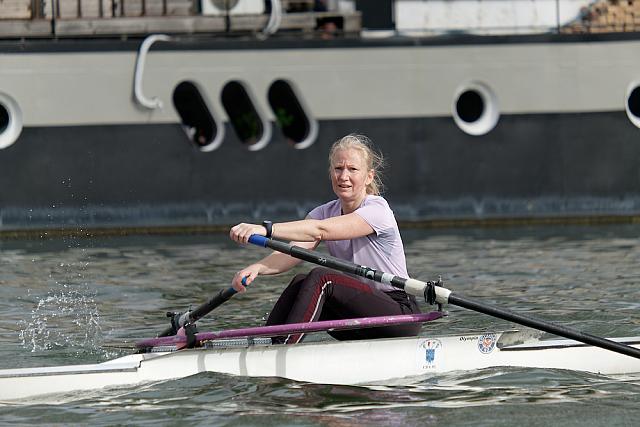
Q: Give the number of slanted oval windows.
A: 3